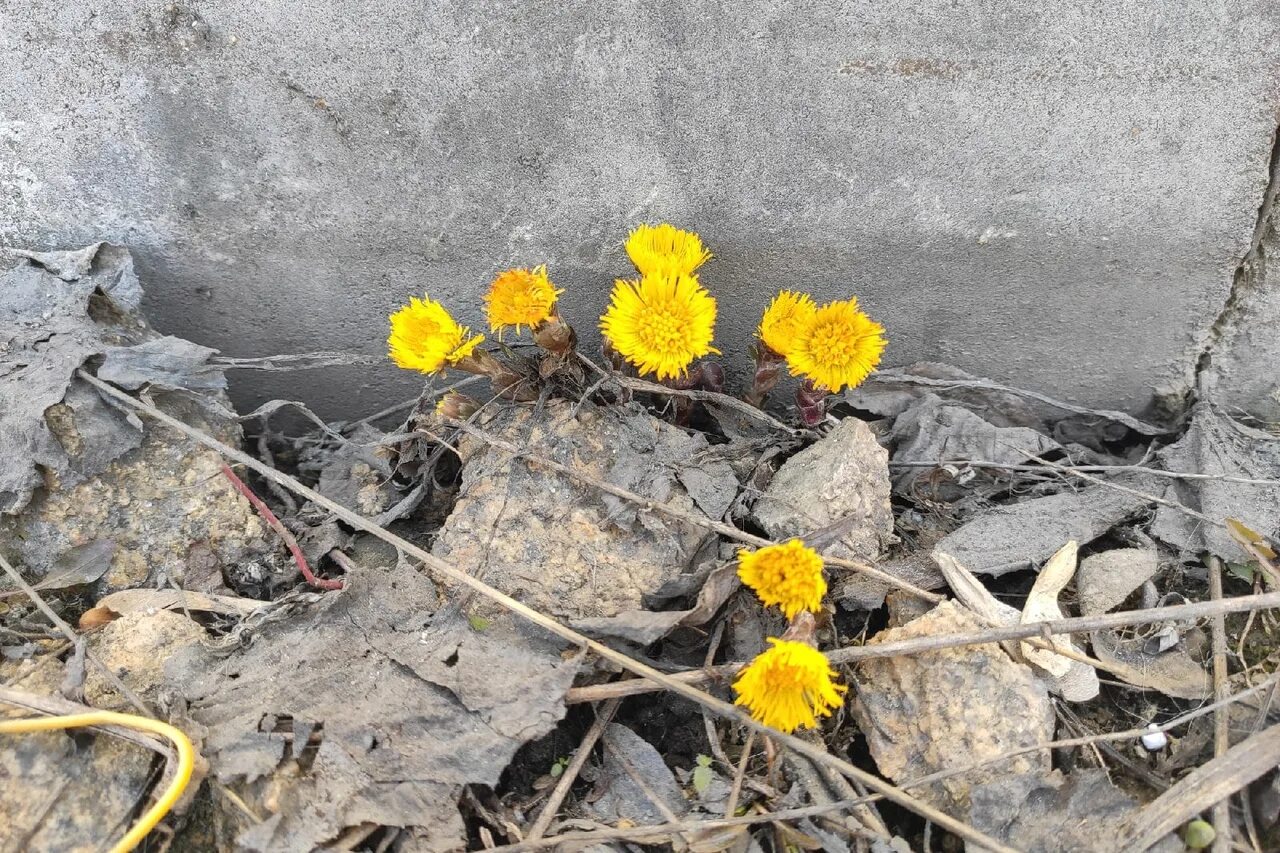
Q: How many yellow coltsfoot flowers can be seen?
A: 8